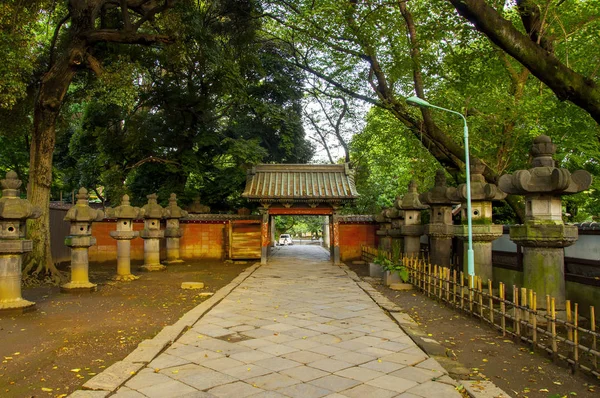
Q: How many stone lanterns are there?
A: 11